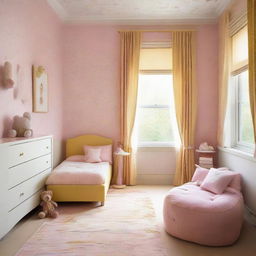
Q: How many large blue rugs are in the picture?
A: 0